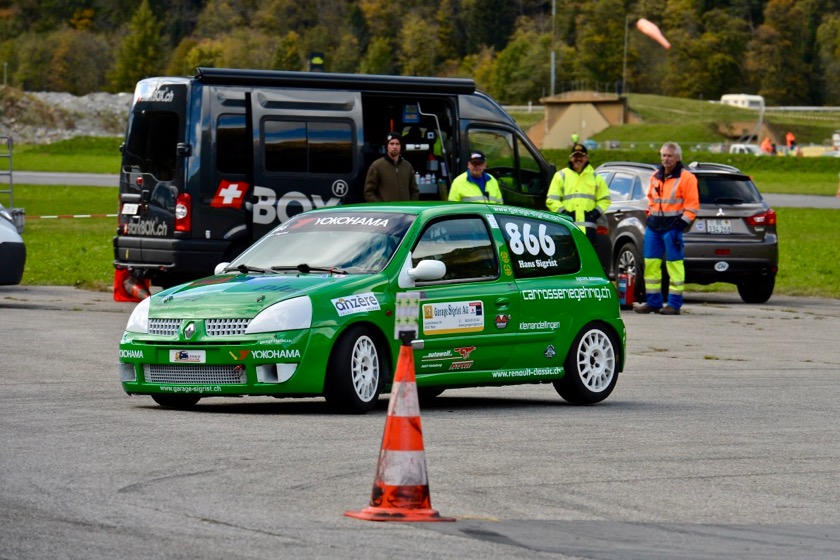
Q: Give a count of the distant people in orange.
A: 2